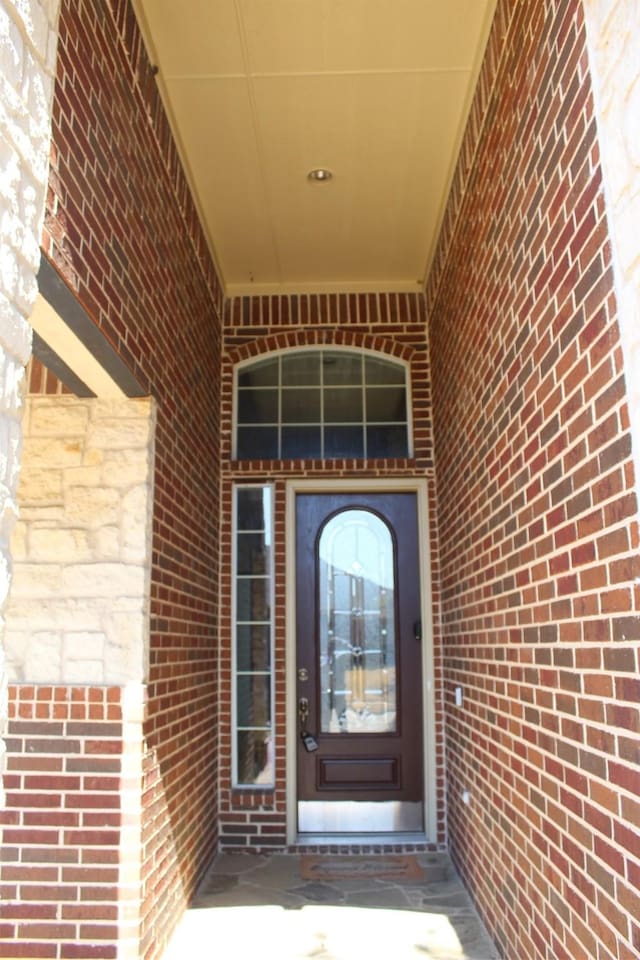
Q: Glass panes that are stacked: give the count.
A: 6